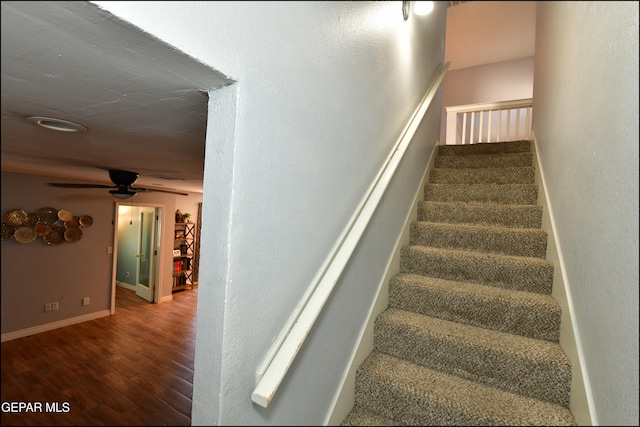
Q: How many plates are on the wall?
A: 11